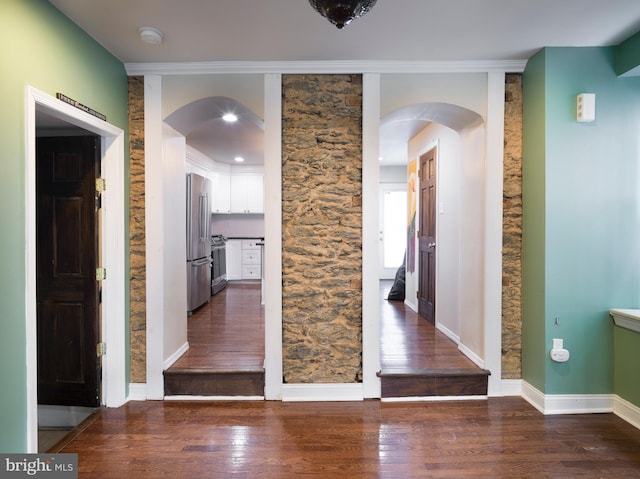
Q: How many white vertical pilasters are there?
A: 4